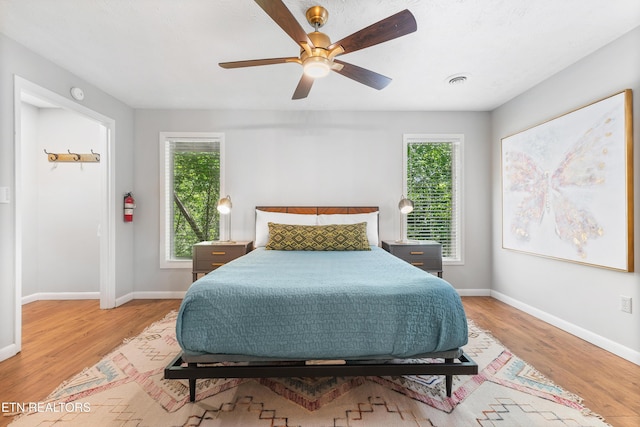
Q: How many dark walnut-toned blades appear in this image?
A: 5